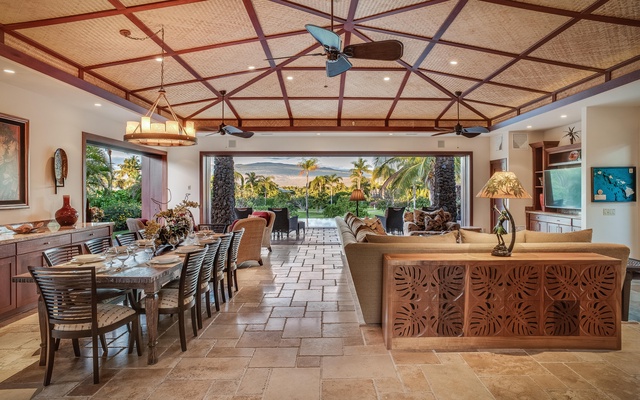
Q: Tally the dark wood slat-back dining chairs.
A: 10